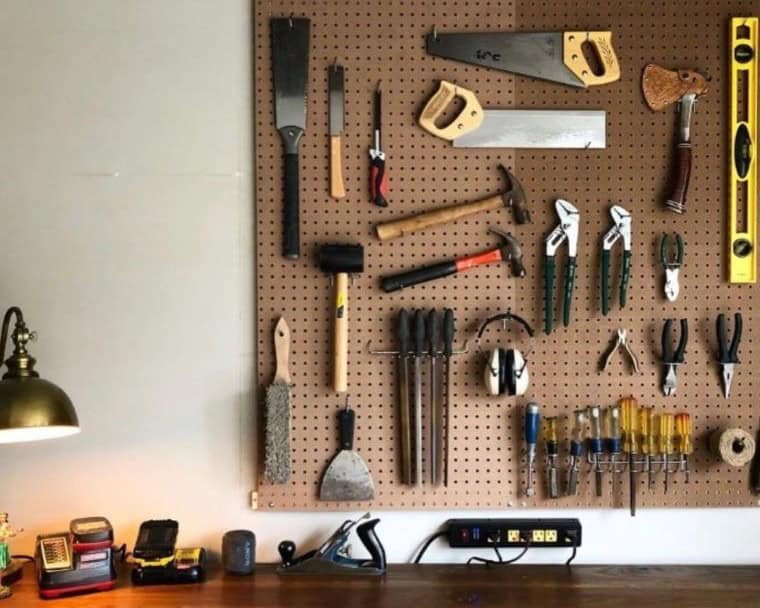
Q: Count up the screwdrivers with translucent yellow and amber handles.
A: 4